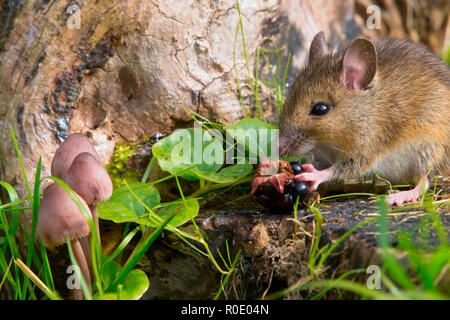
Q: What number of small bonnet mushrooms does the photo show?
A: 3